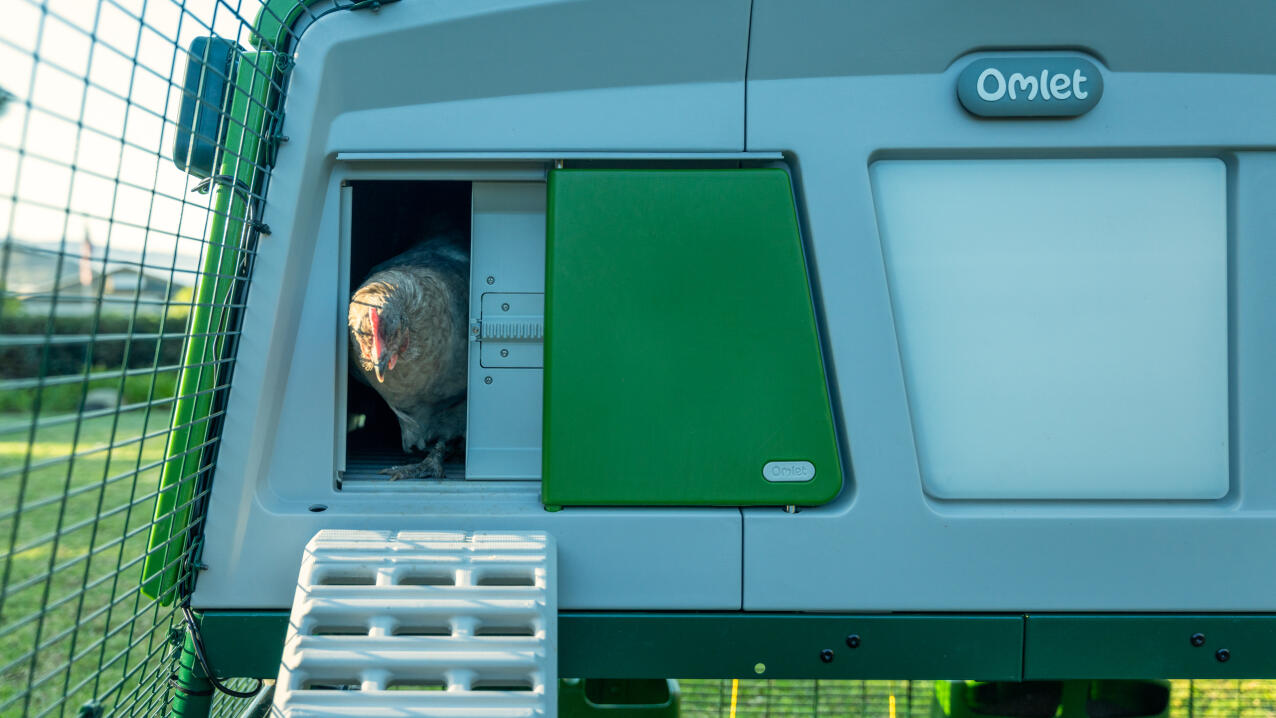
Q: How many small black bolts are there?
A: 4